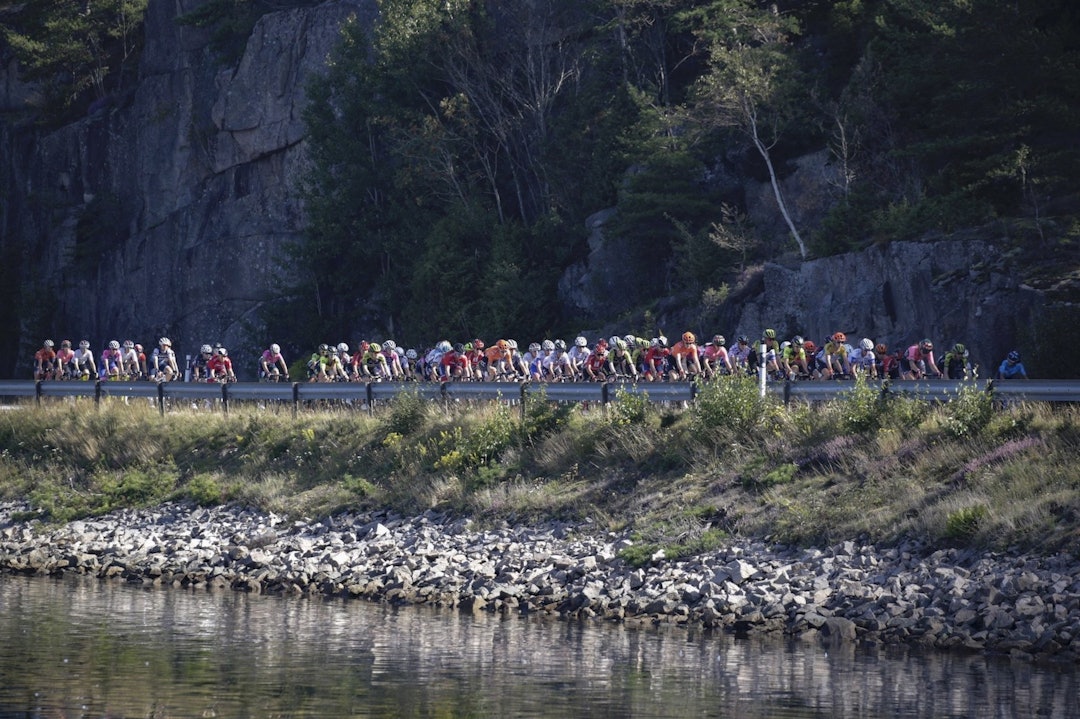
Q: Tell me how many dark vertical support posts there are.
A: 13